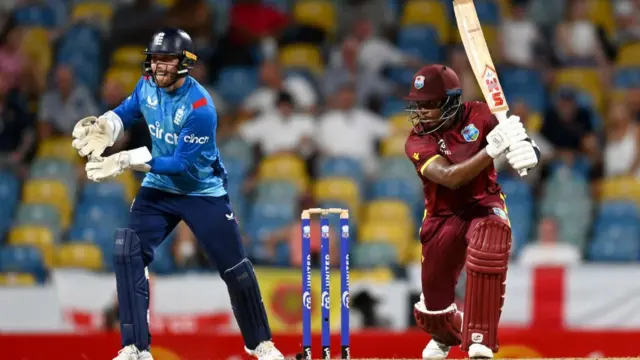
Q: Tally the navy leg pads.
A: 2